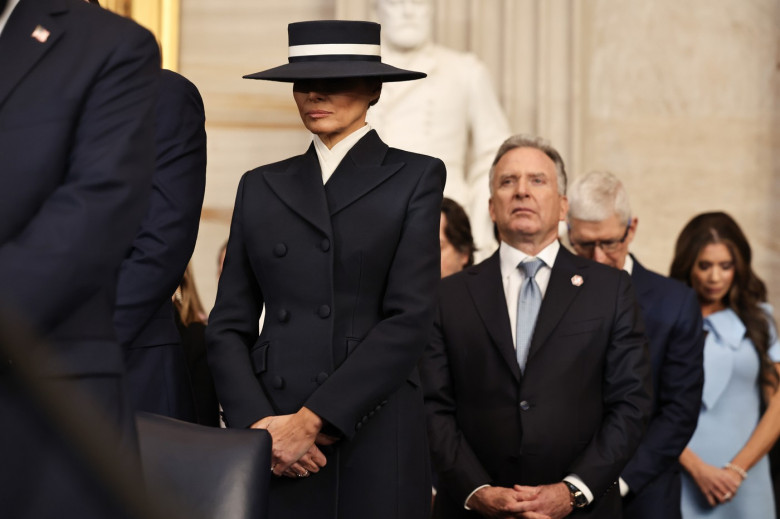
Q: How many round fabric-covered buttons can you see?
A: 6